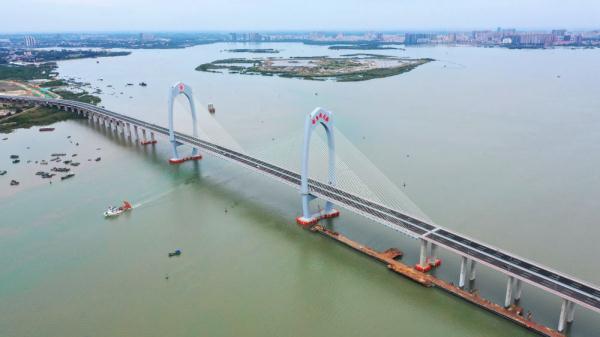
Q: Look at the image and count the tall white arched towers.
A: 2